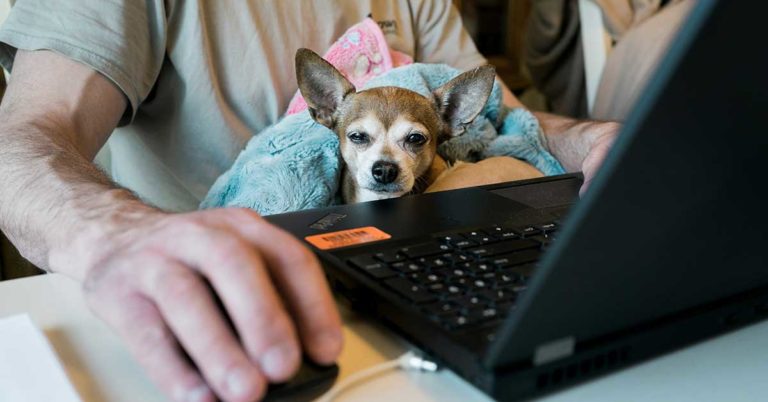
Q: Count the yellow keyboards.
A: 0